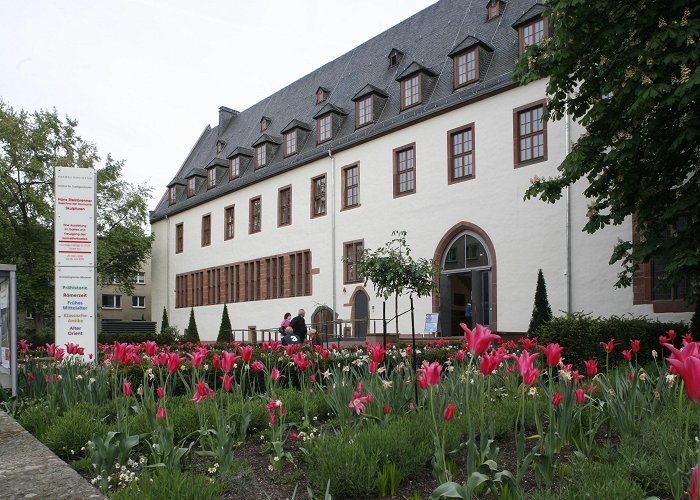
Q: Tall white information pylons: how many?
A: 1